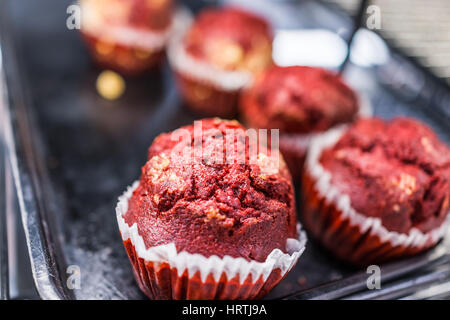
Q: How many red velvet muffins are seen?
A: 5